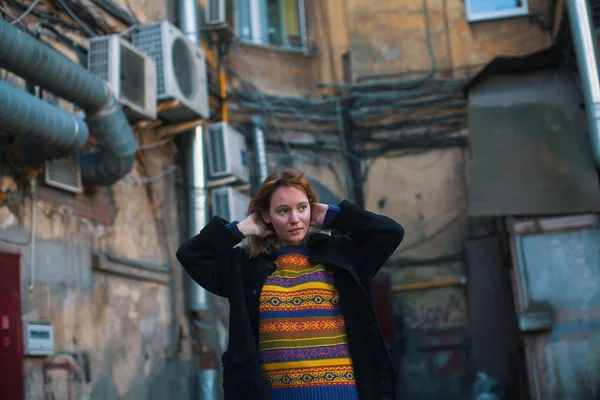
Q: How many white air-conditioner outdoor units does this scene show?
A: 5